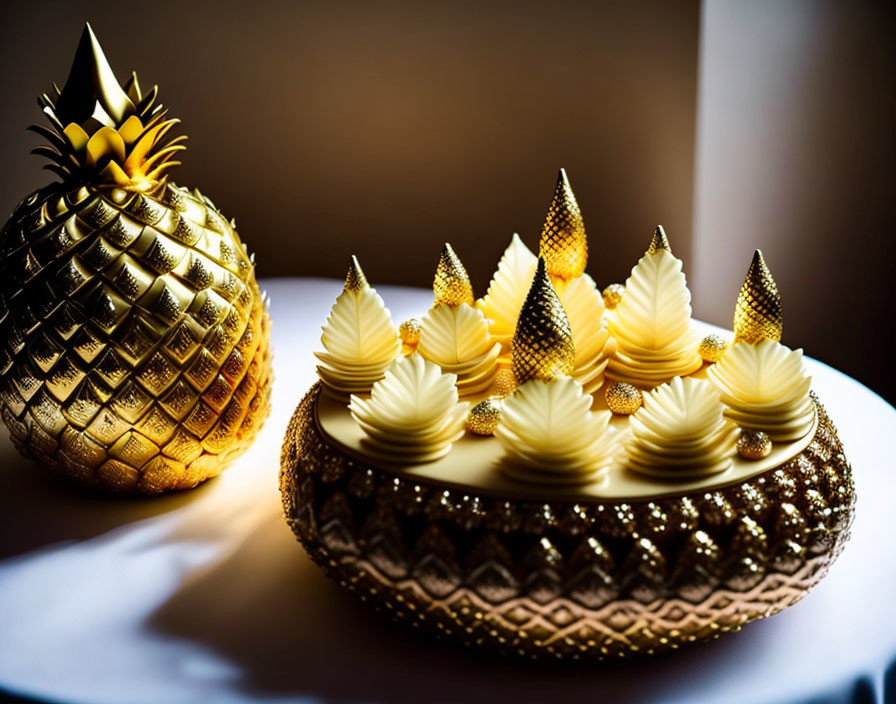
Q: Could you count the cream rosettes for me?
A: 9